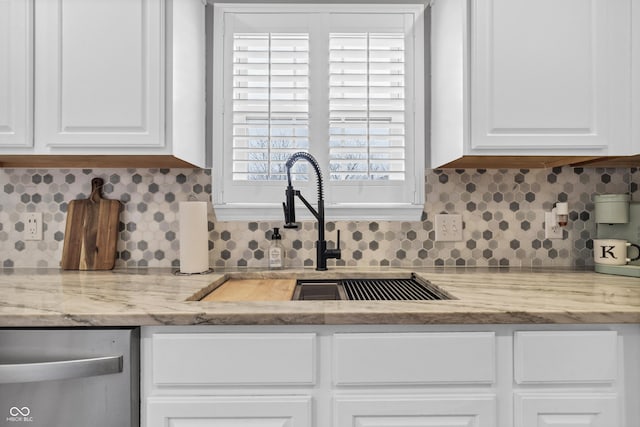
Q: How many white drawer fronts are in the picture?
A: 3